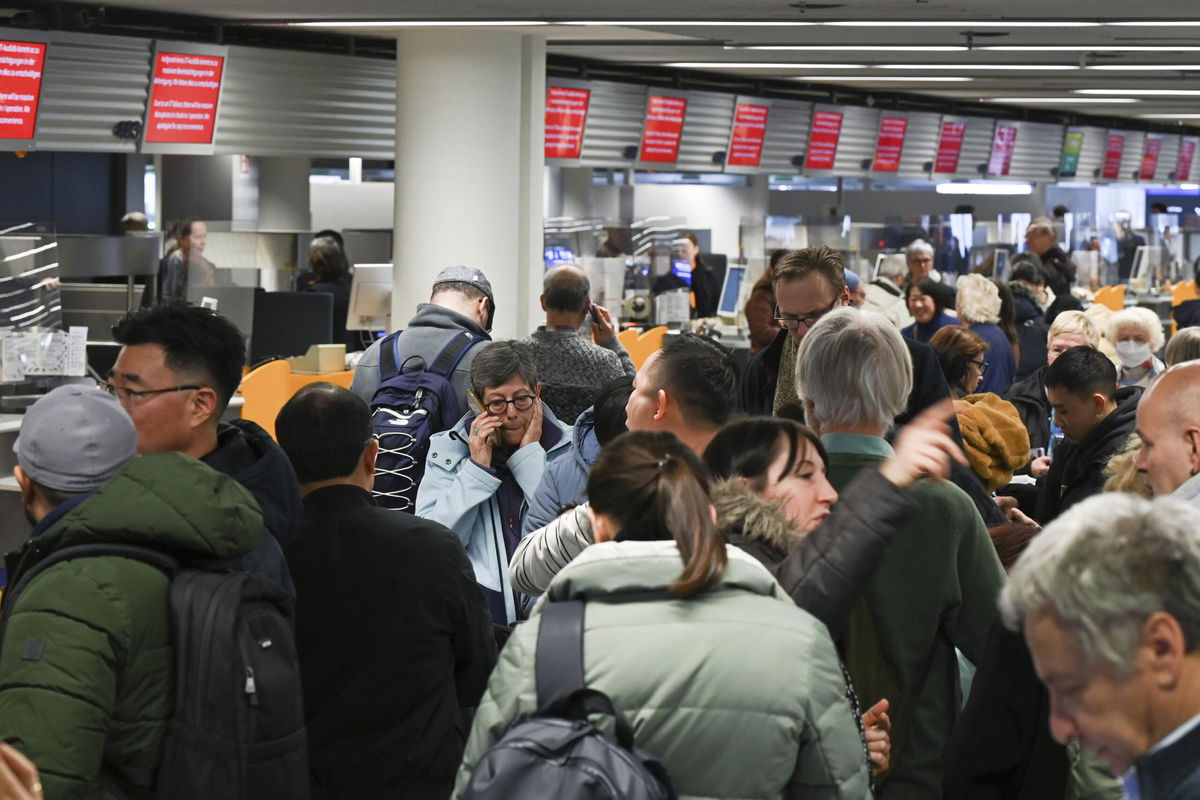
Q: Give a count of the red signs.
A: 12